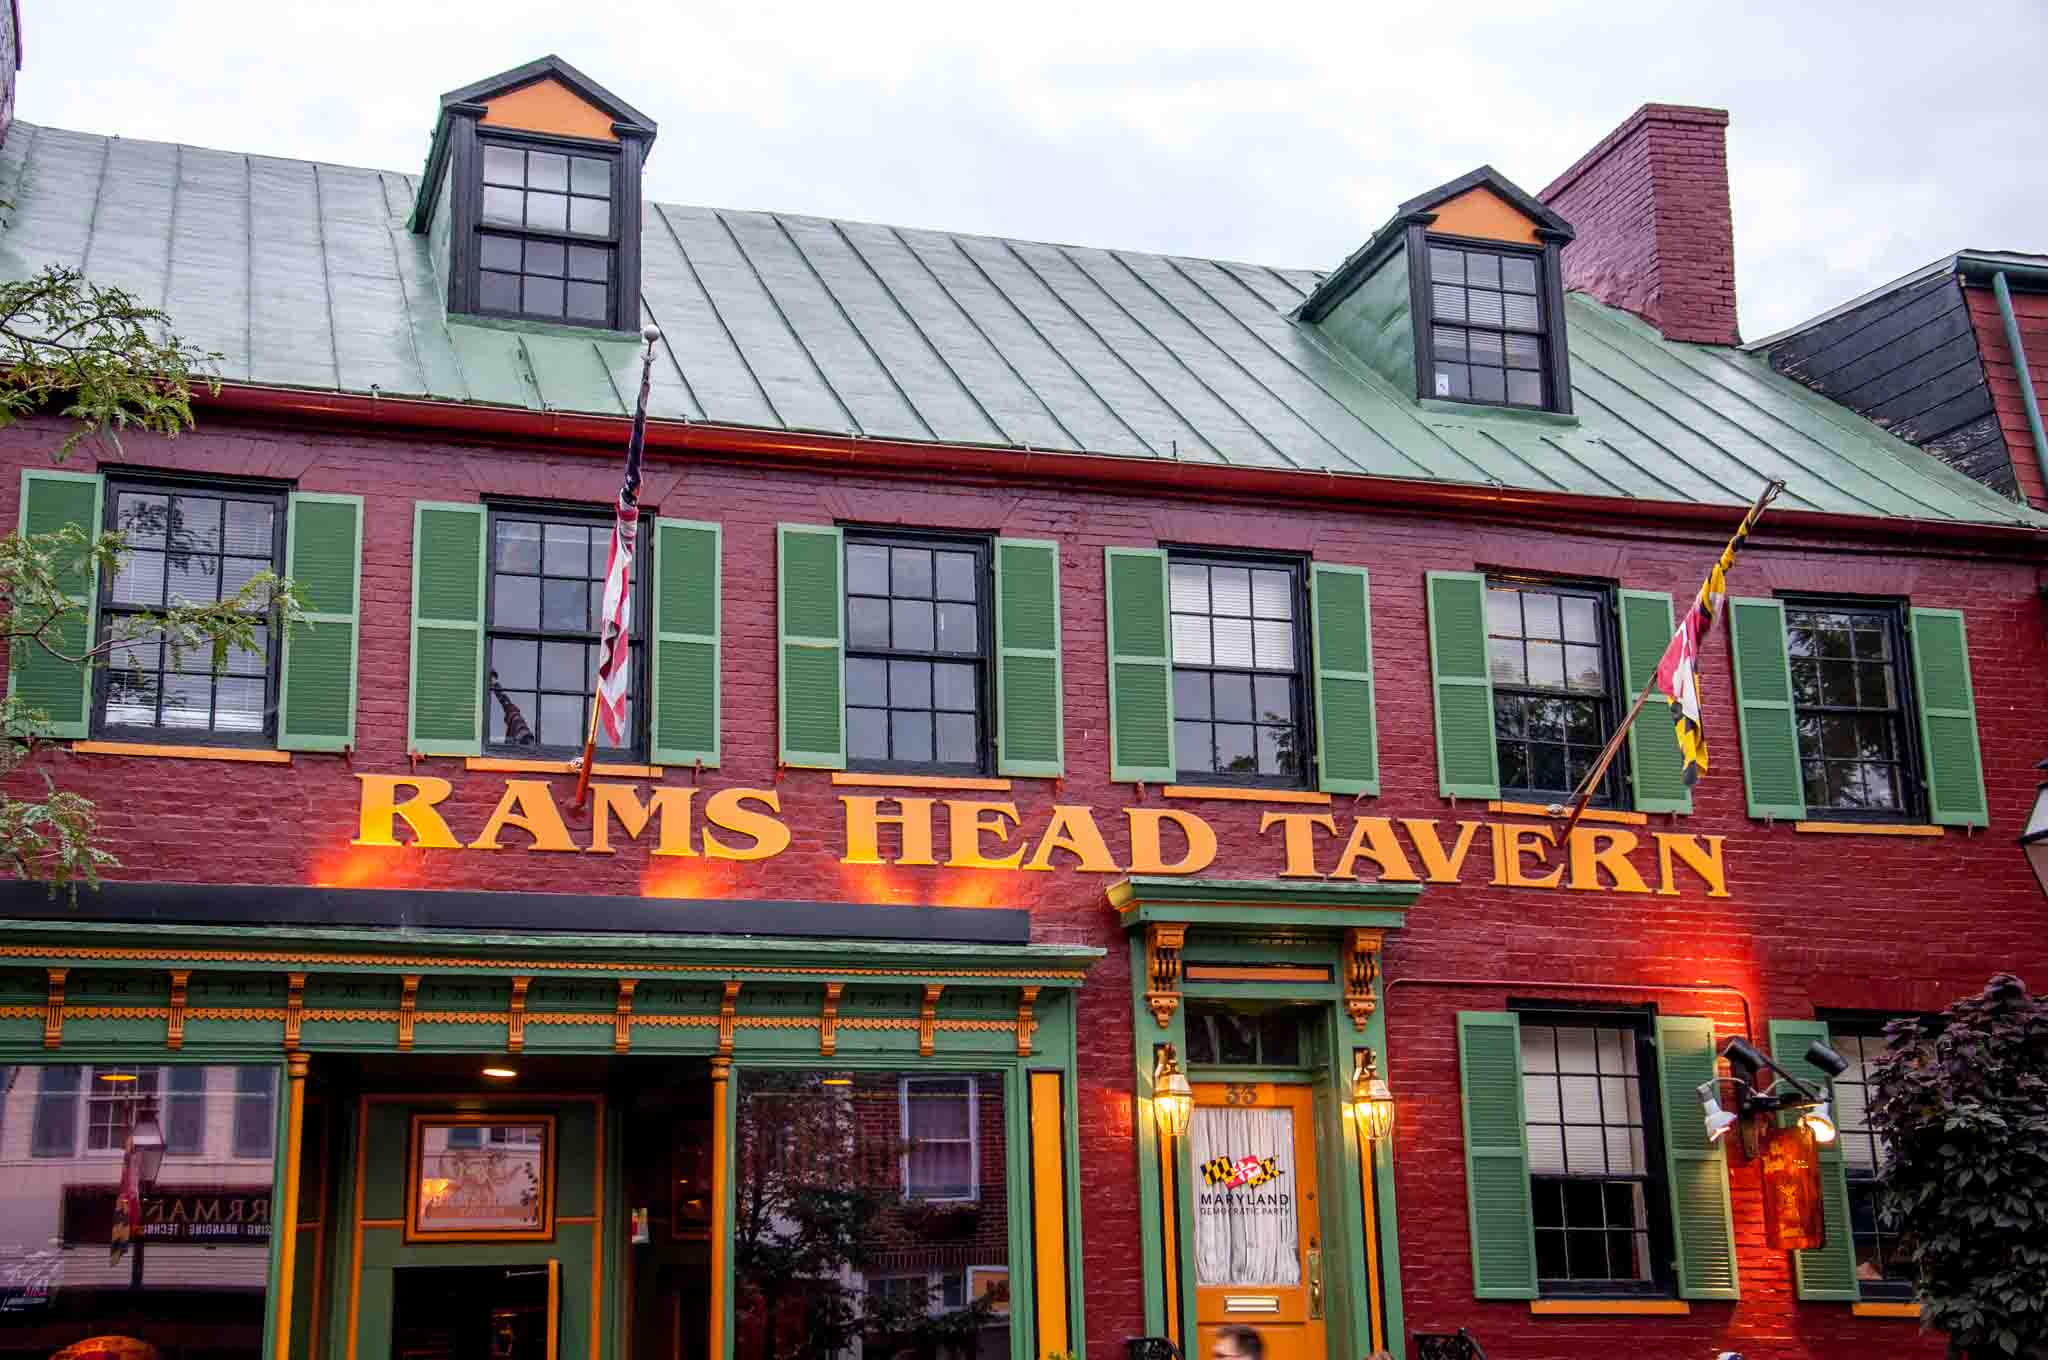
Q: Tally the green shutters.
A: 15